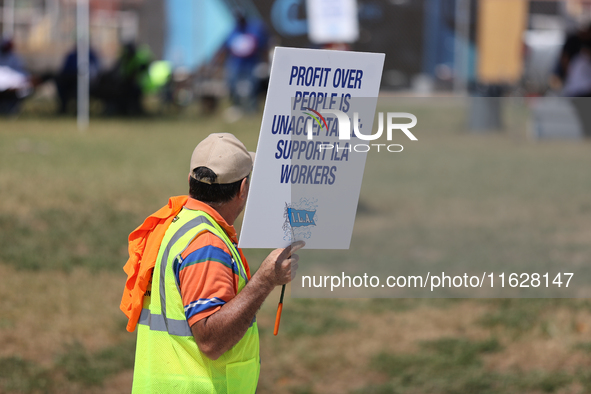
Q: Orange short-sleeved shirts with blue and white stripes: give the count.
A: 1